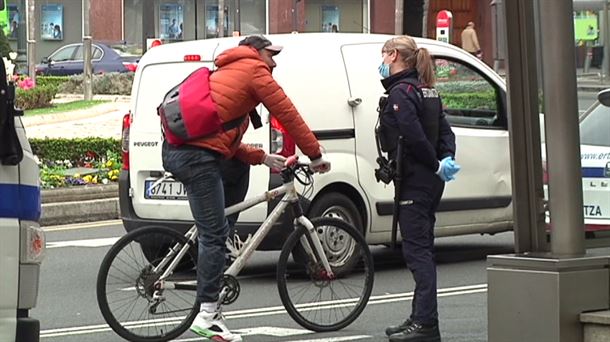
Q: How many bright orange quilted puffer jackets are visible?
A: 1